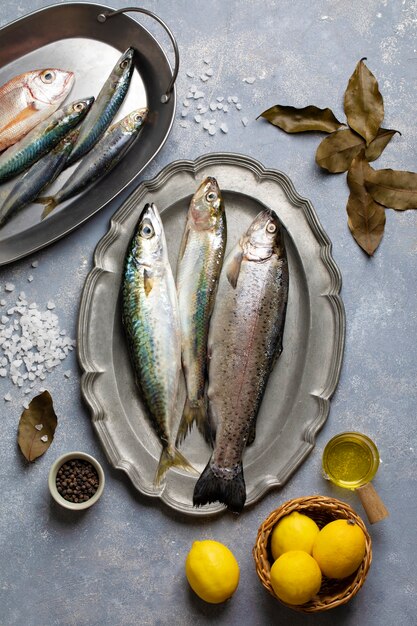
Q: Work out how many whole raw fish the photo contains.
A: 8